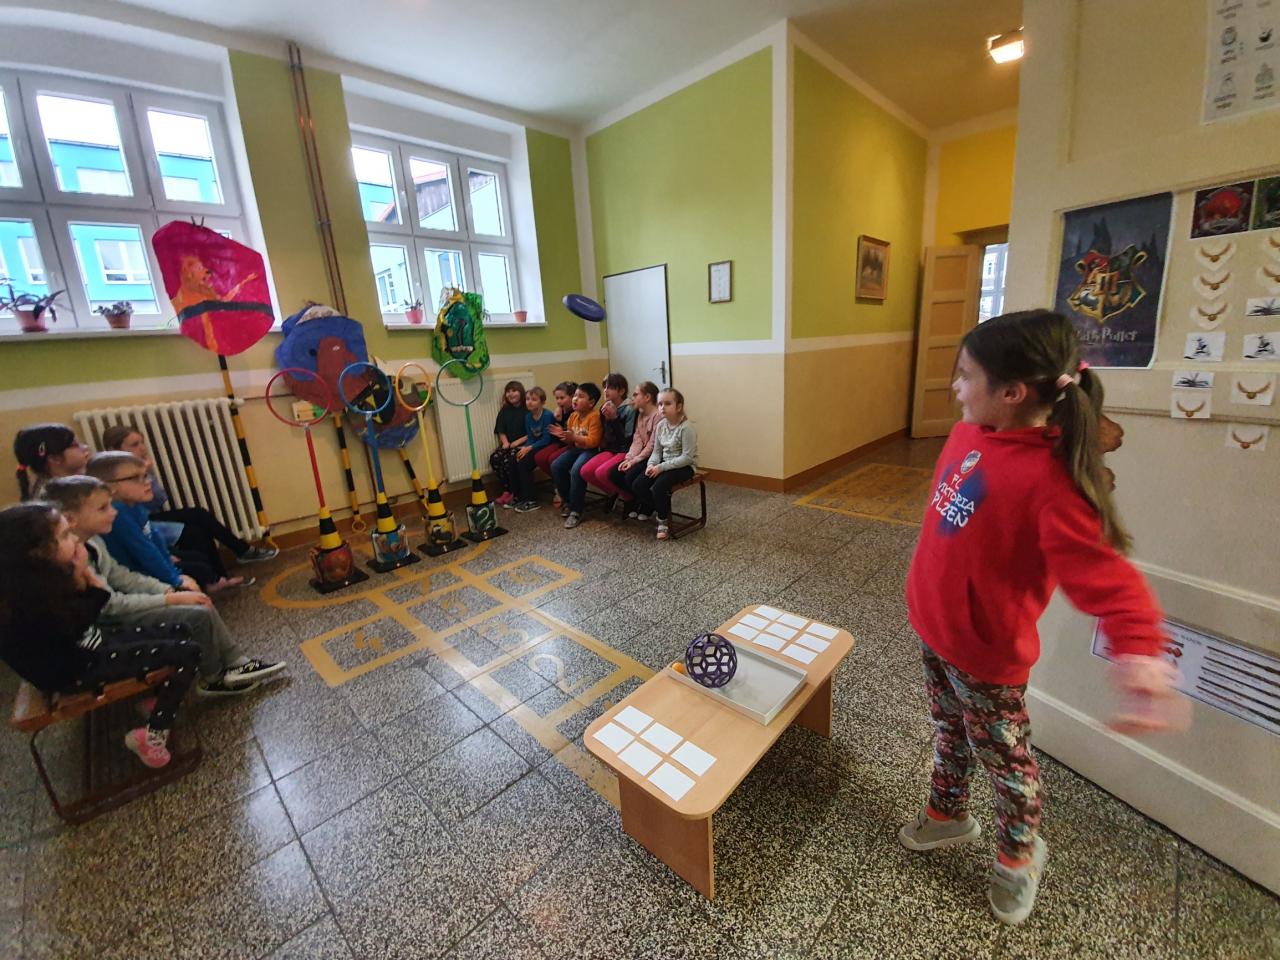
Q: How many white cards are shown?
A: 15